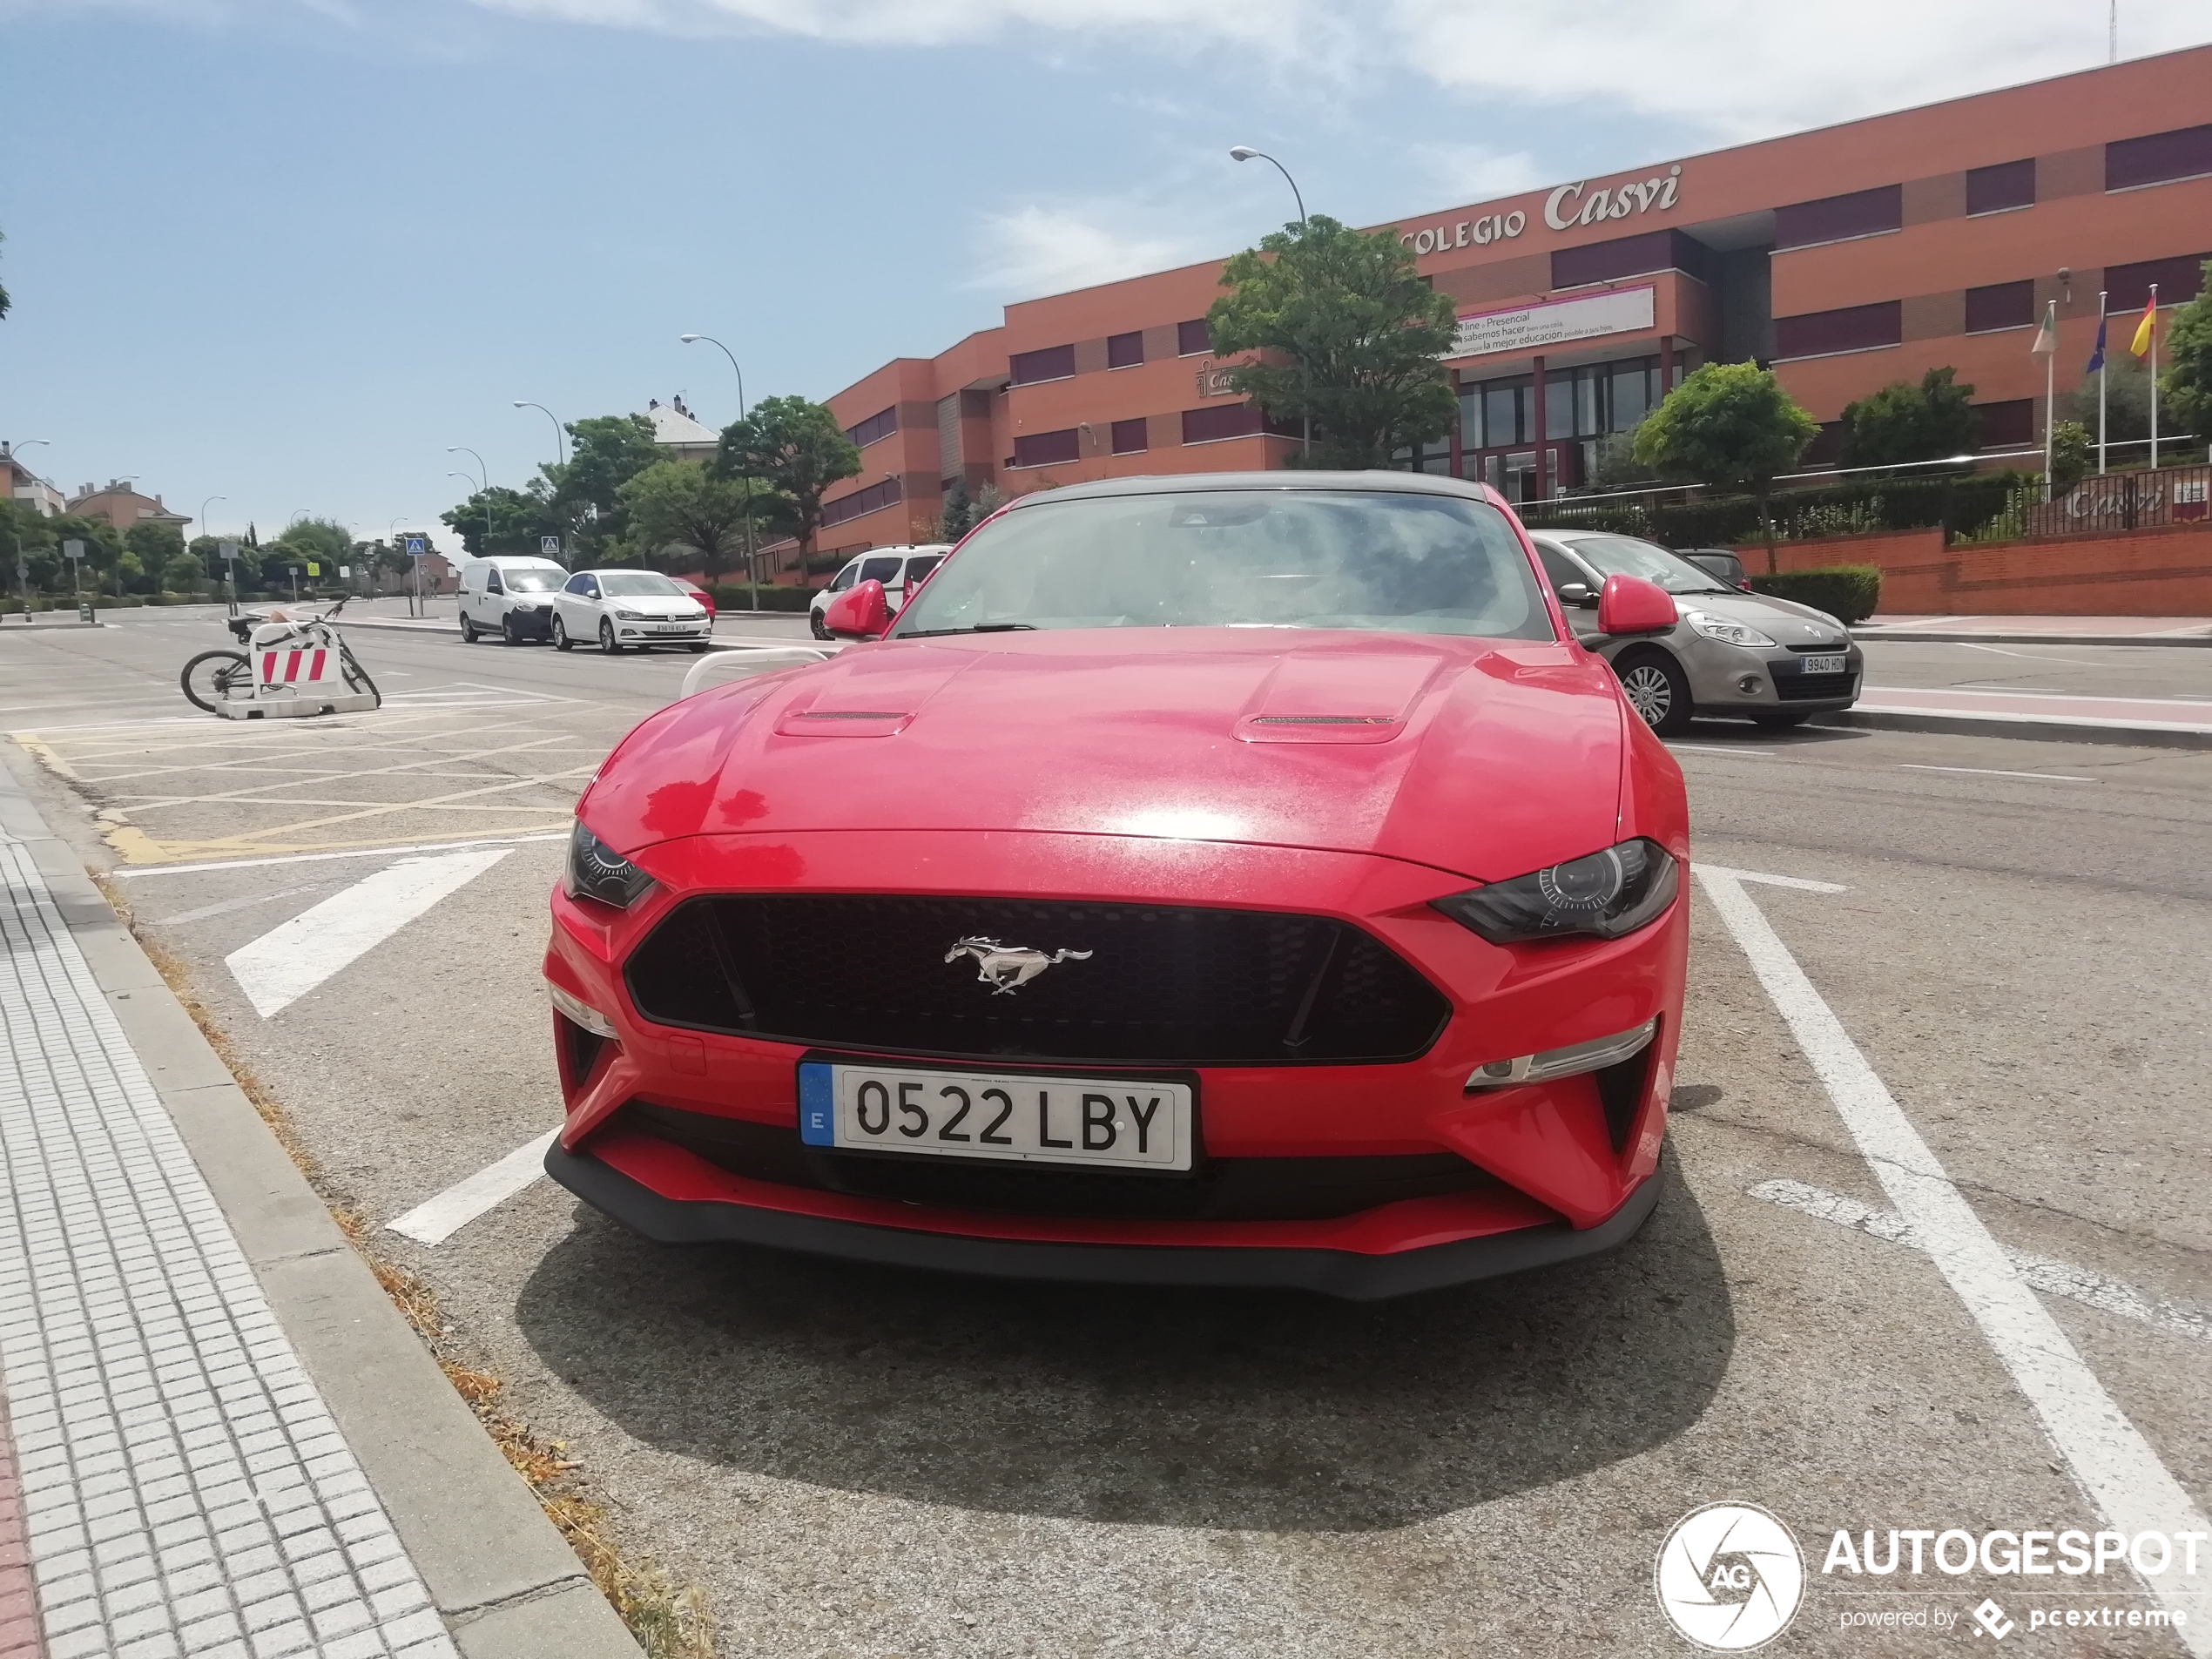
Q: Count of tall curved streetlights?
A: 11